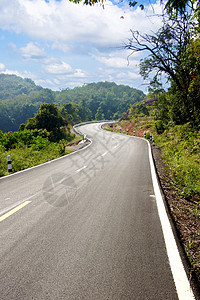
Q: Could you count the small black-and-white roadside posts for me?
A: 7